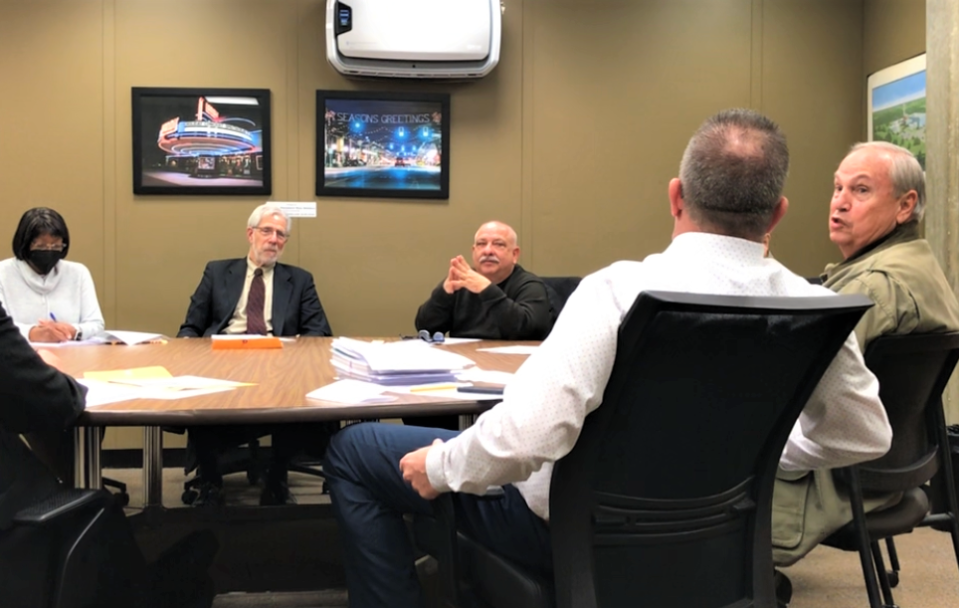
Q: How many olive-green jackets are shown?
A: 1